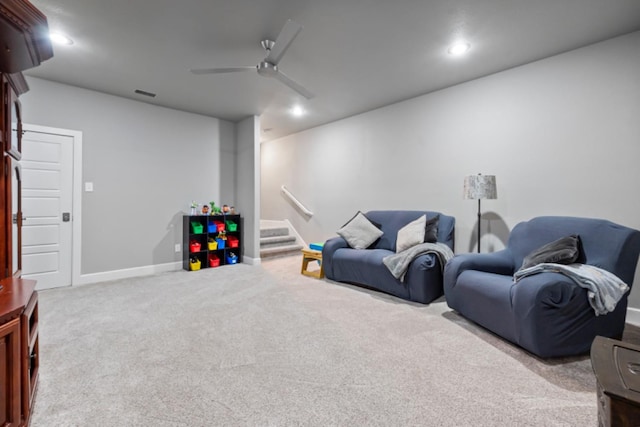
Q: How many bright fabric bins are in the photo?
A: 11